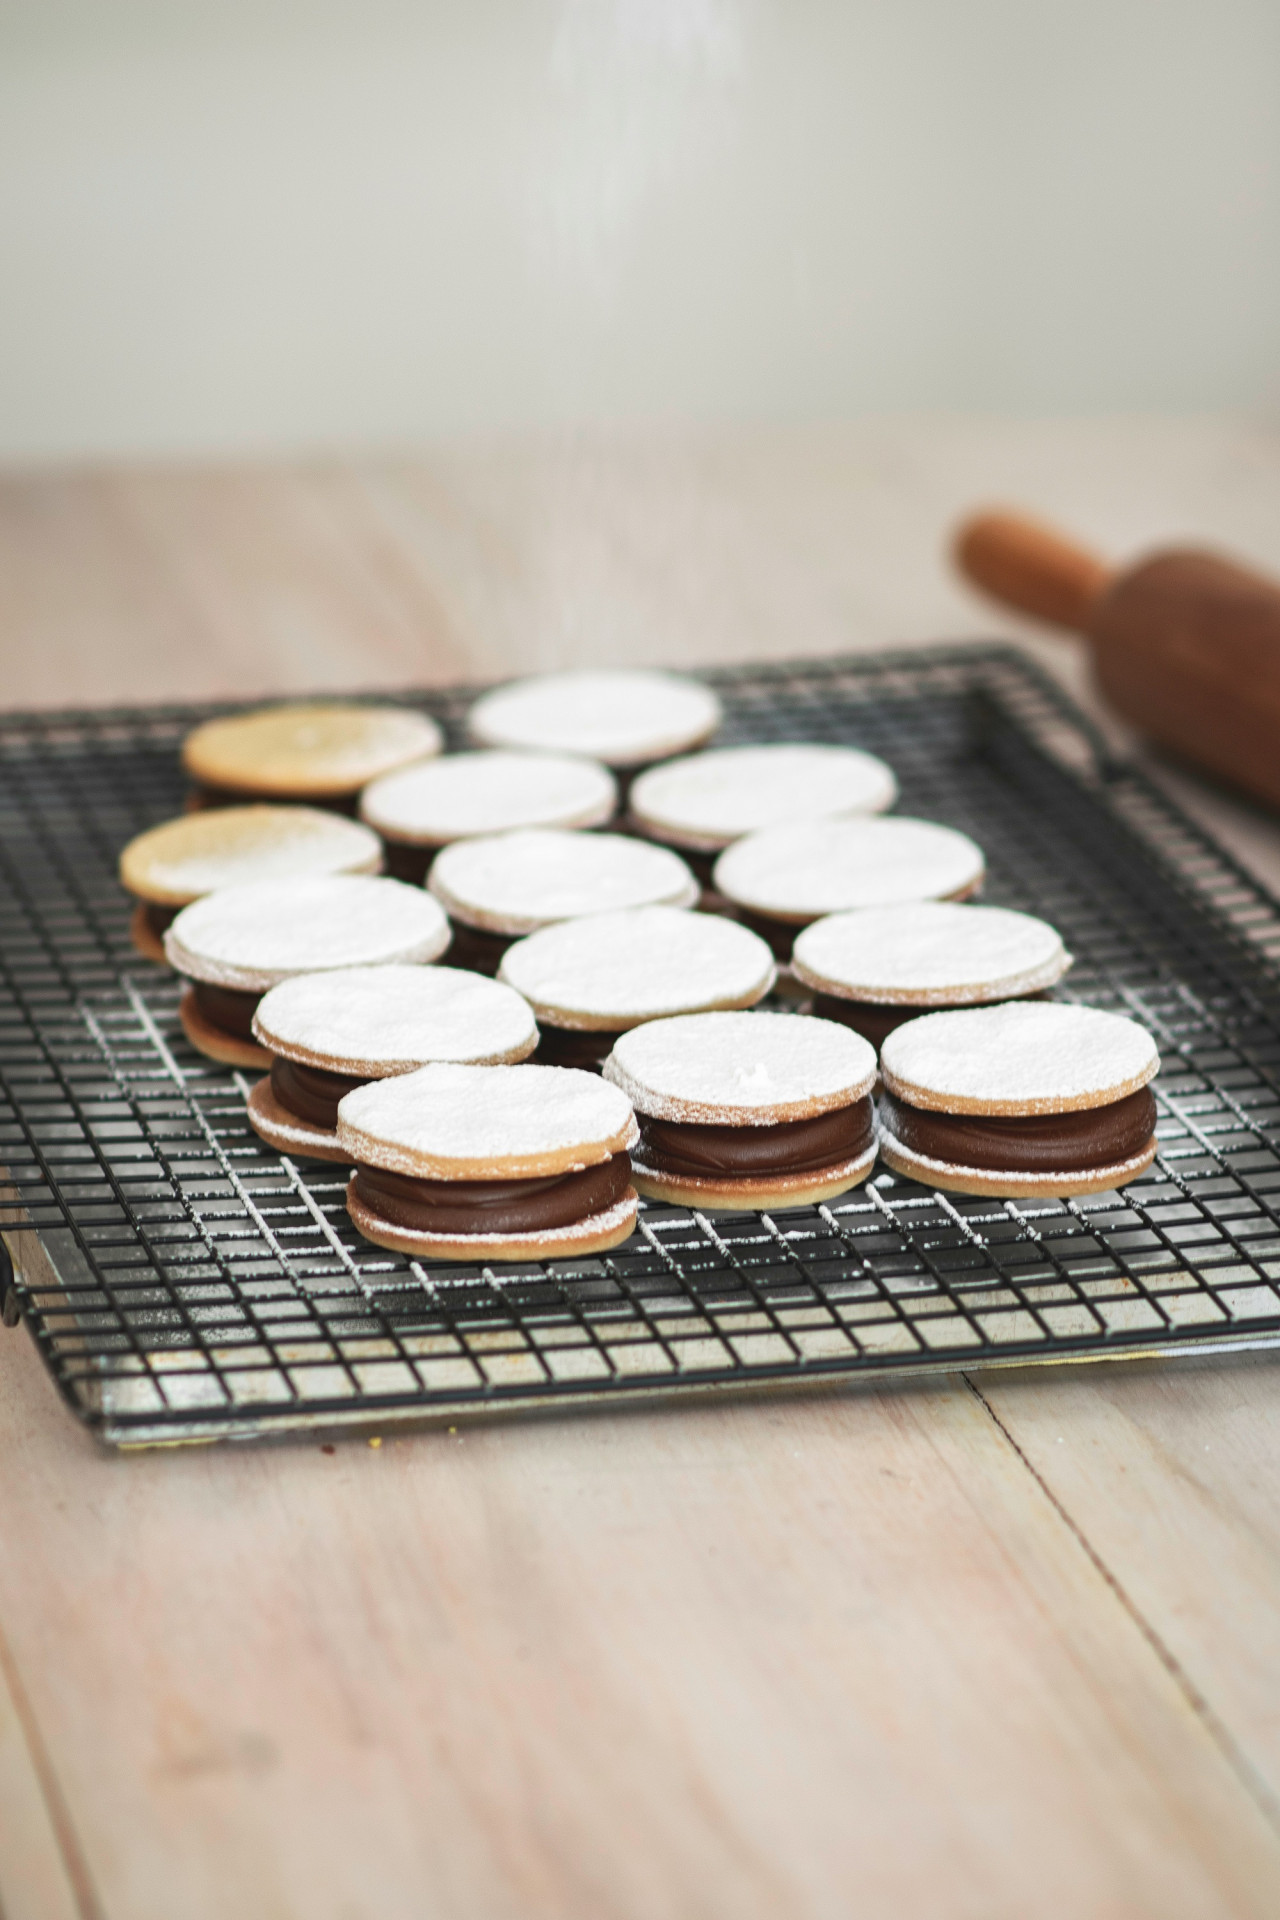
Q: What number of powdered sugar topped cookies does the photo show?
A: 14